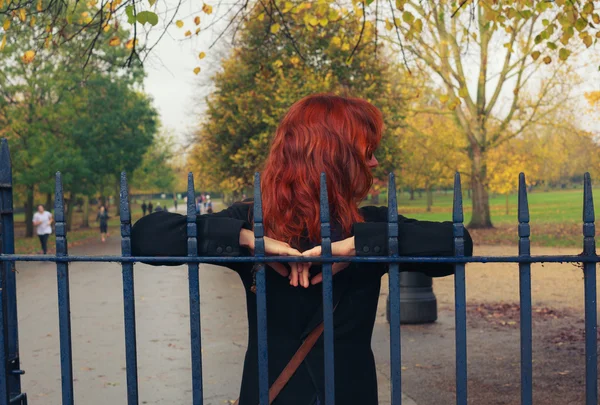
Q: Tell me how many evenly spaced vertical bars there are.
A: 9